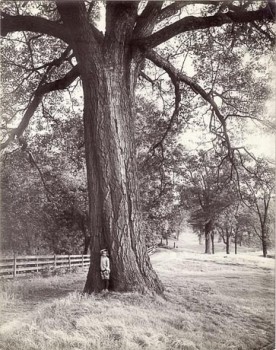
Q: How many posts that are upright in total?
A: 5